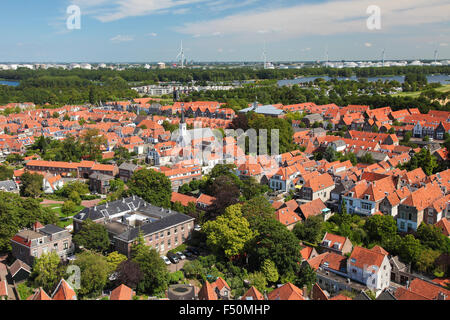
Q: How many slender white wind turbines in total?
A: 5